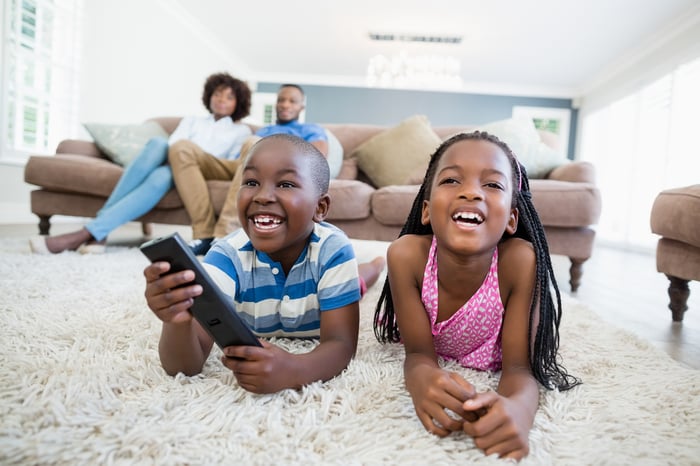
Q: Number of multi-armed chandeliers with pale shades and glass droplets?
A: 1